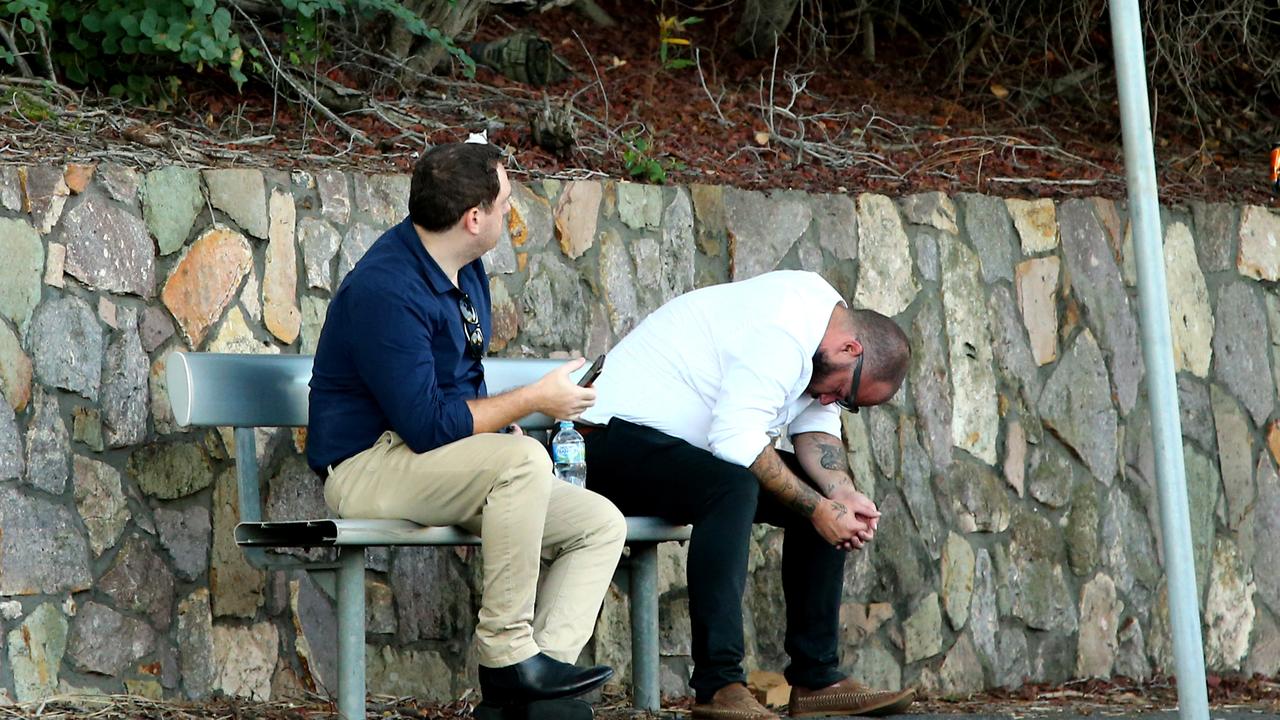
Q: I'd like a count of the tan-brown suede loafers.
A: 2